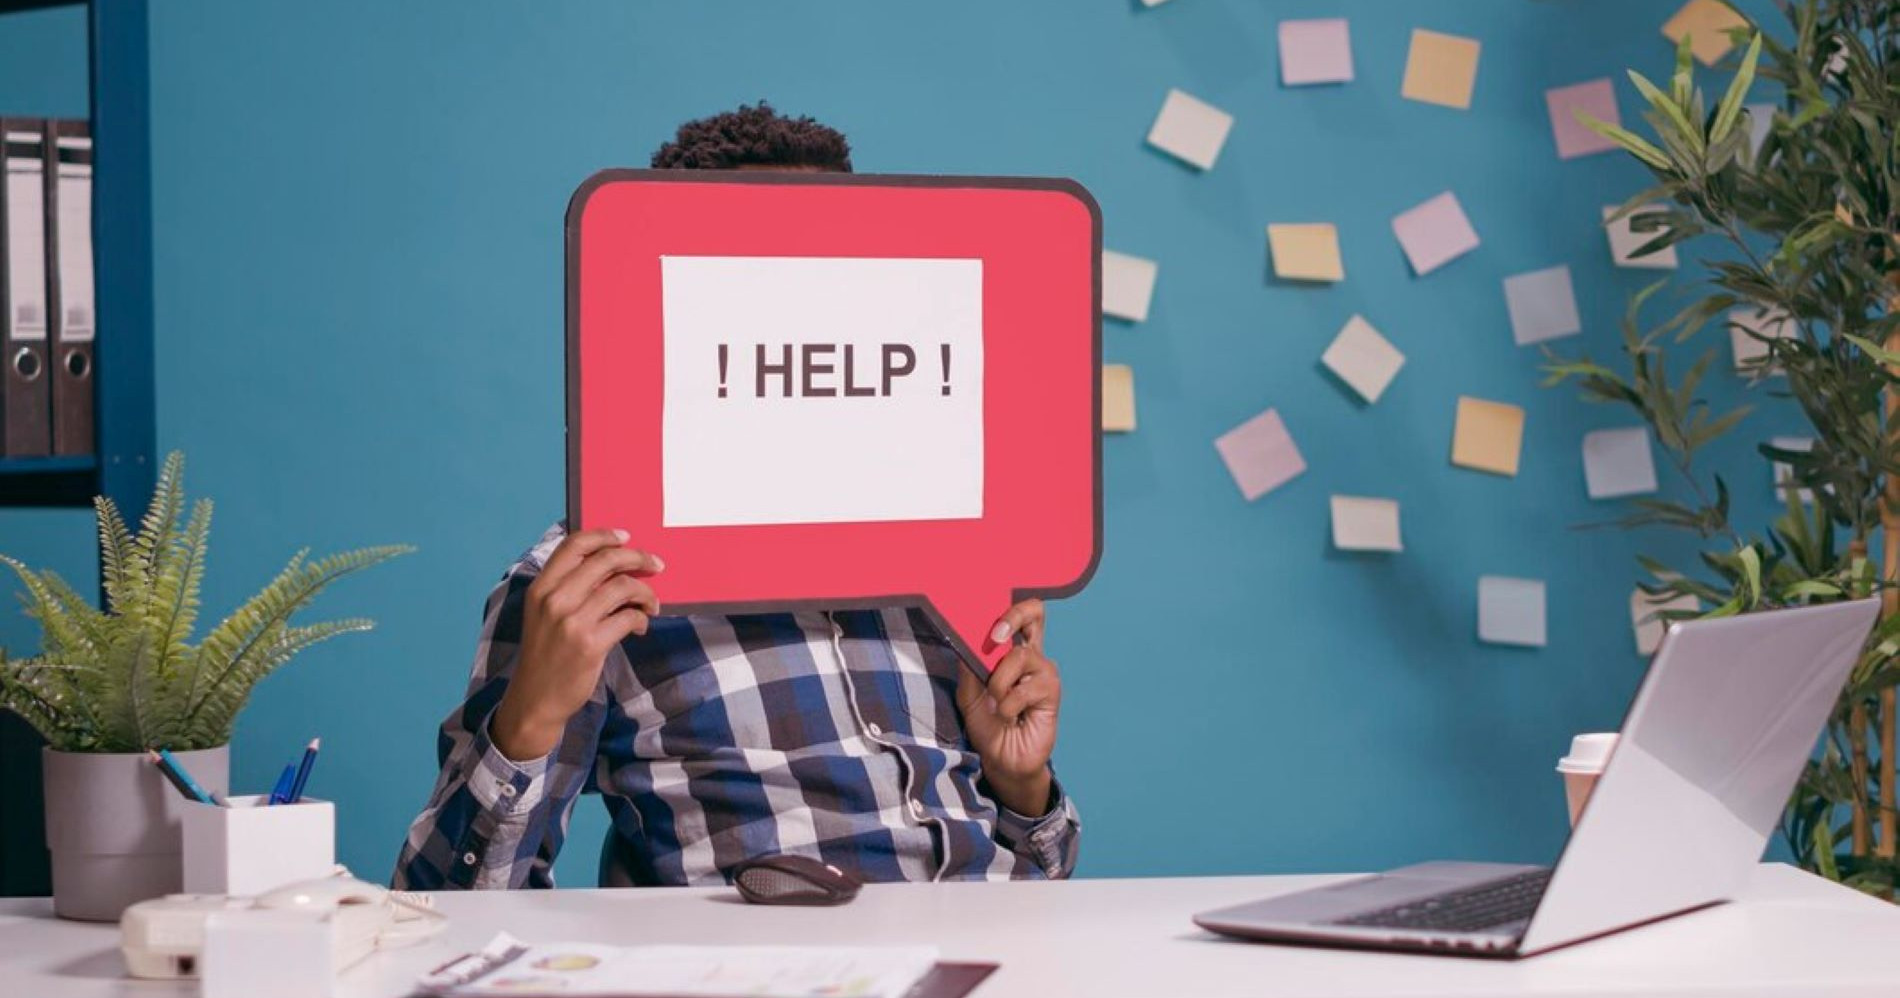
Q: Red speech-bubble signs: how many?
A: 1